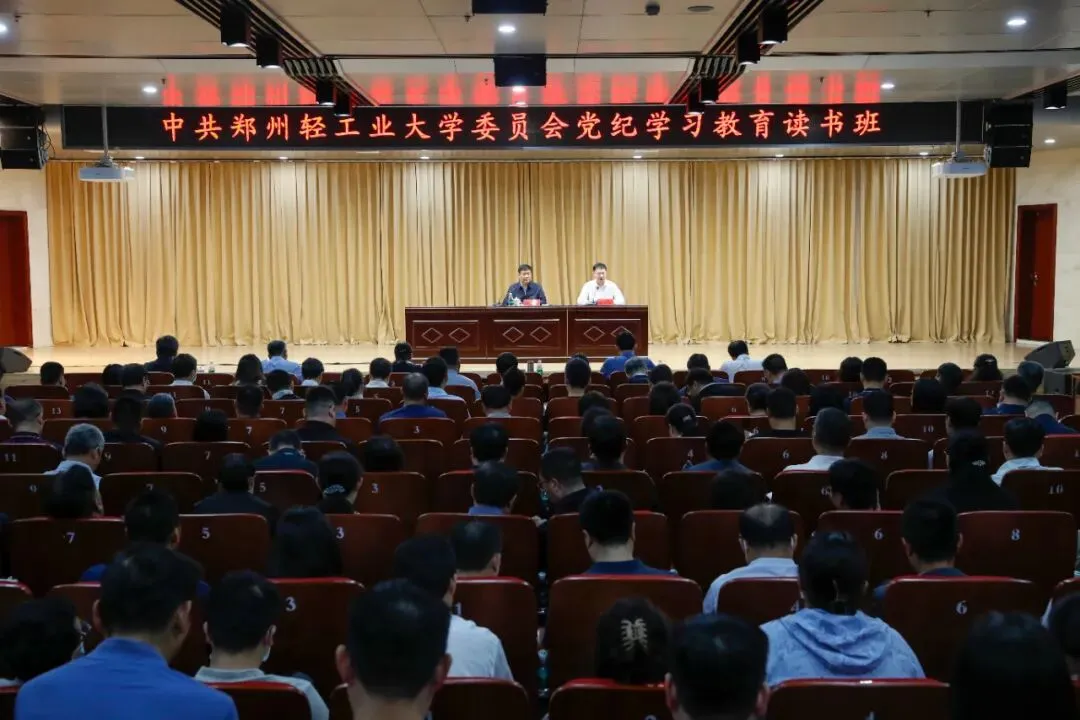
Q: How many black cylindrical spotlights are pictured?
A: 9